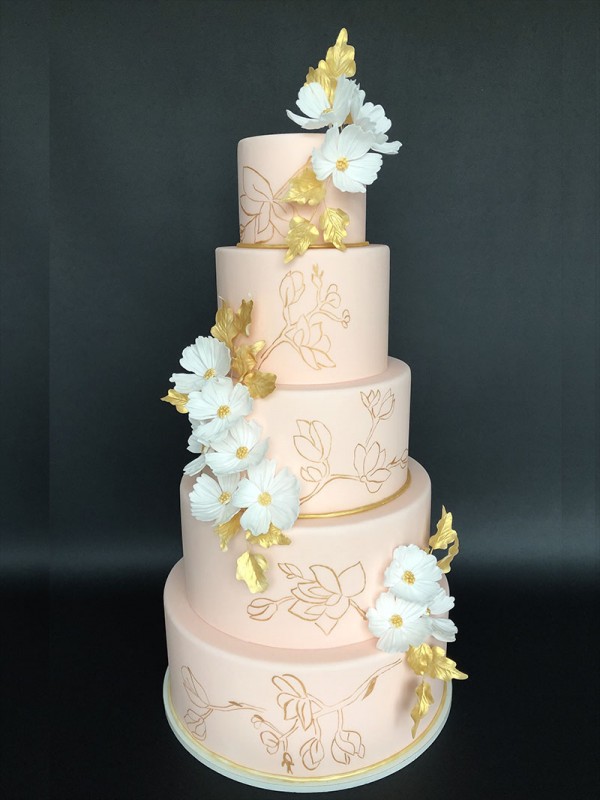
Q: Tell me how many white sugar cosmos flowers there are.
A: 12